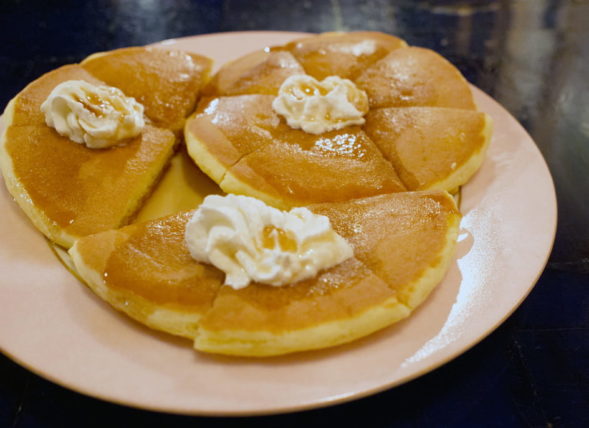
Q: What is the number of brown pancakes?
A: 3